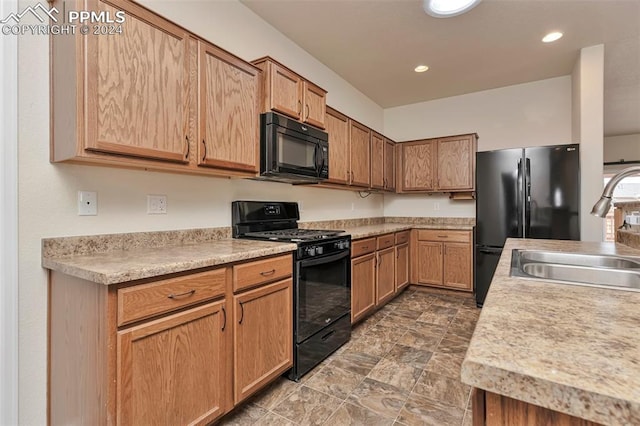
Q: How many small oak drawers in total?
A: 6